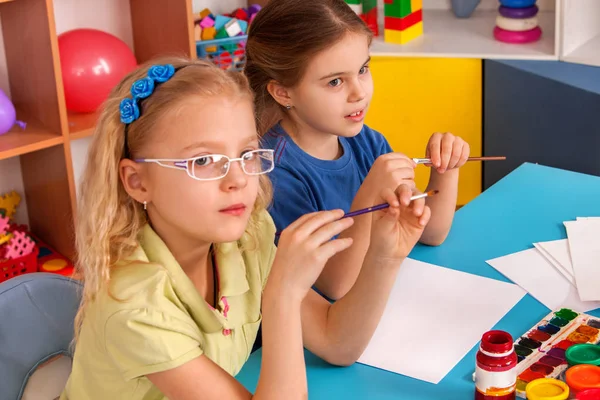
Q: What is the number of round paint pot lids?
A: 4